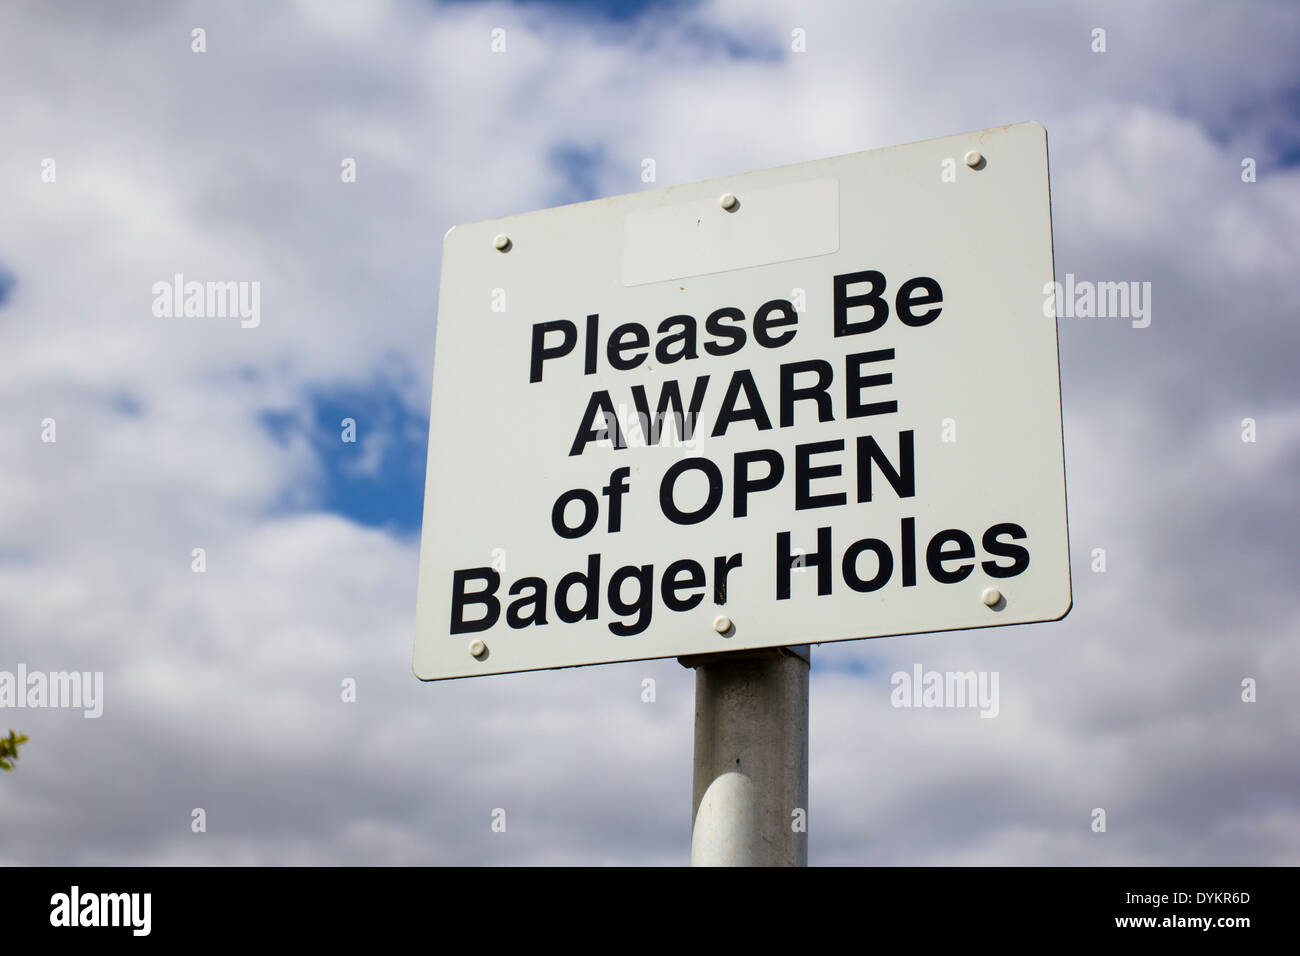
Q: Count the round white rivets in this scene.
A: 6